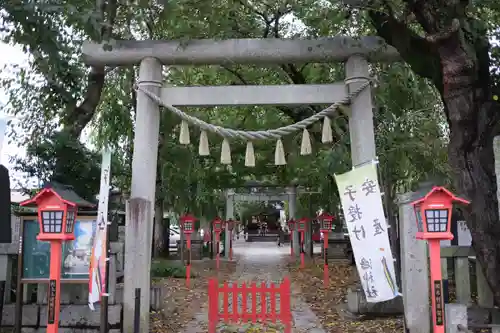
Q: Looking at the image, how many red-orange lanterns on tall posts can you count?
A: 8